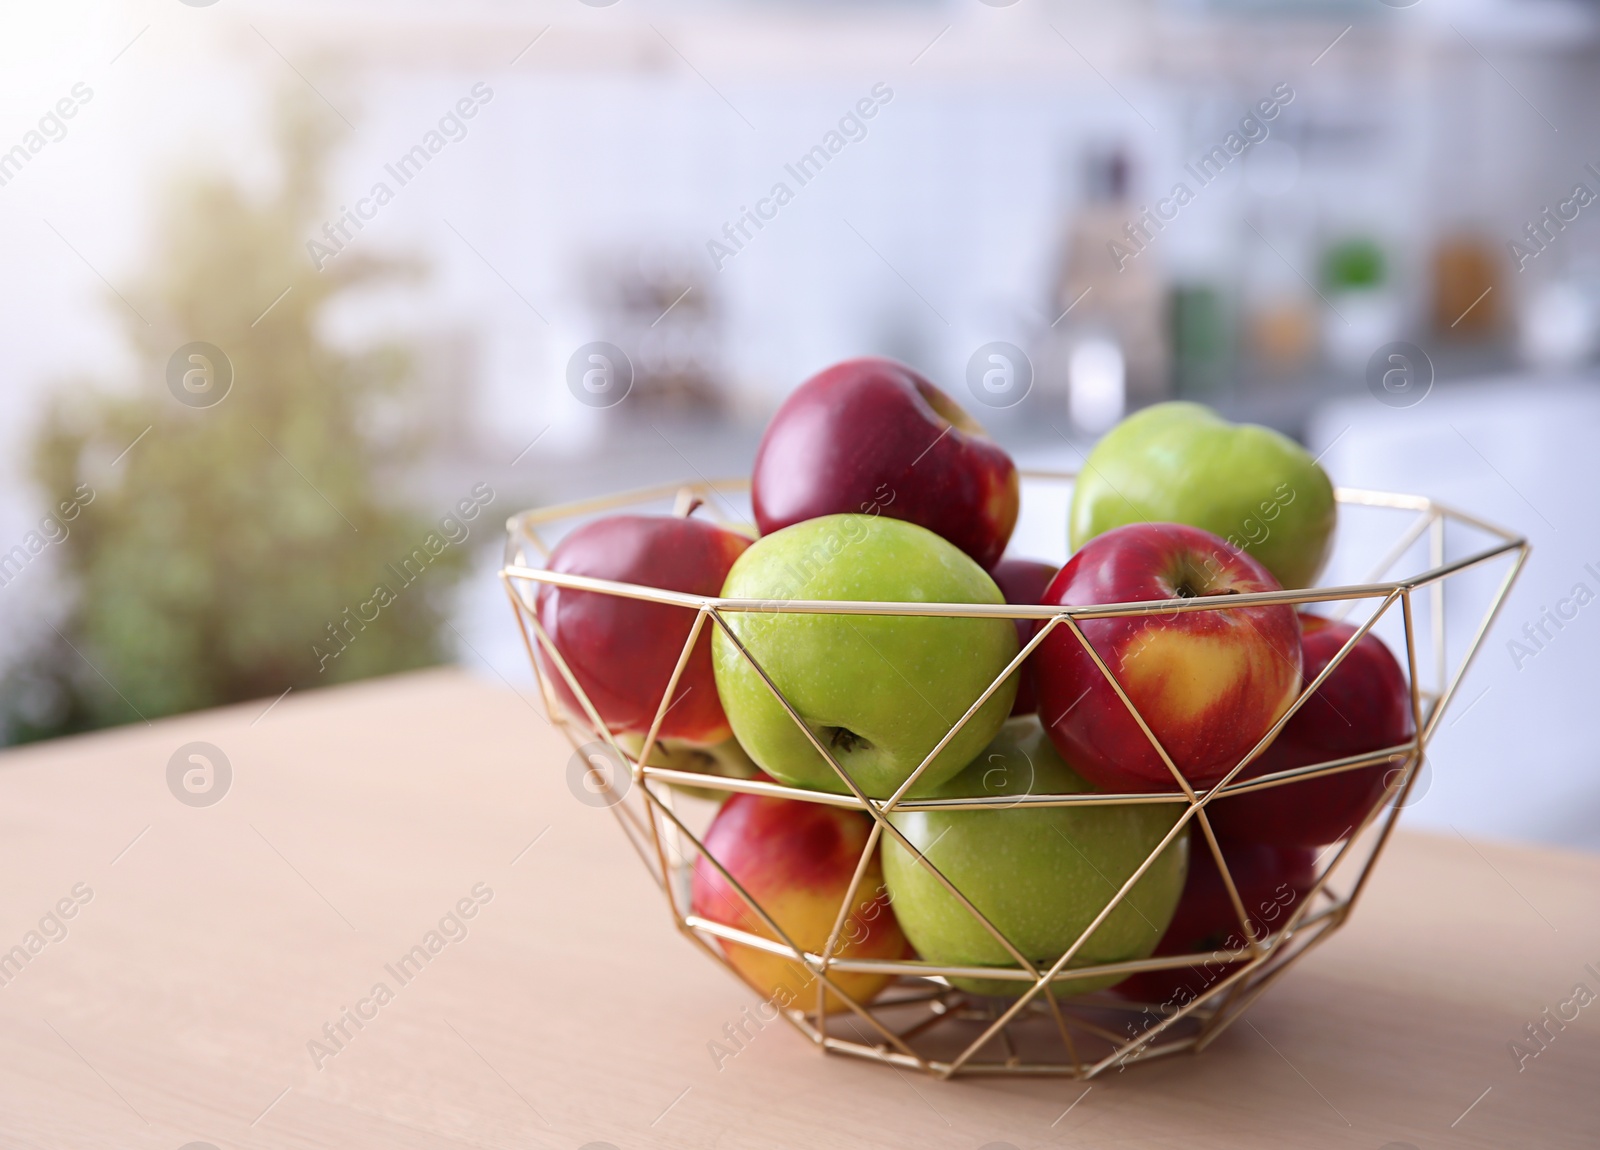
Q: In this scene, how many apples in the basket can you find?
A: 11